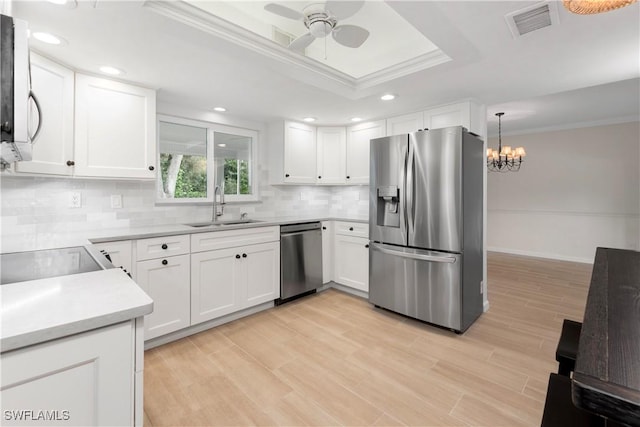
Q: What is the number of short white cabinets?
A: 2